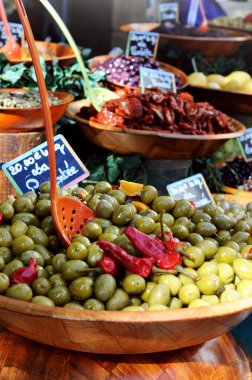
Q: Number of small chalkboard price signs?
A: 7